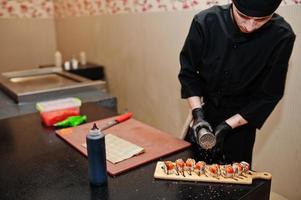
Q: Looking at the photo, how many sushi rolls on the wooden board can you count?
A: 8